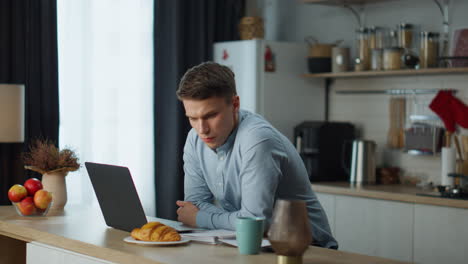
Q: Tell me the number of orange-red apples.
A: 4